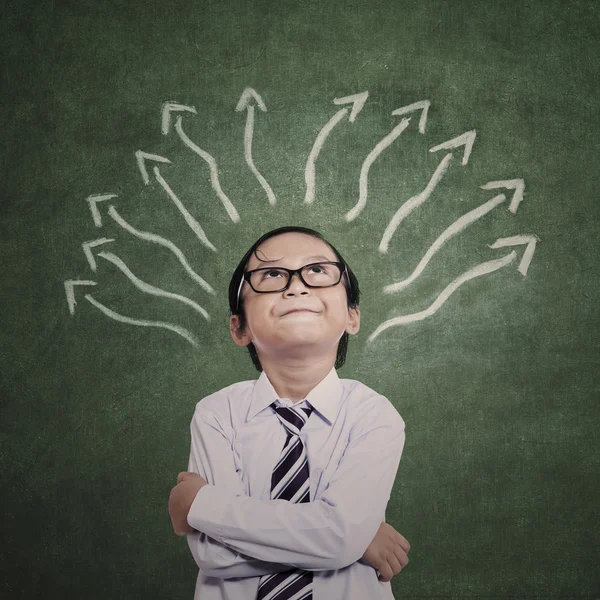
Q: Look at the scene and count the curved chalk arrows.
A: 11